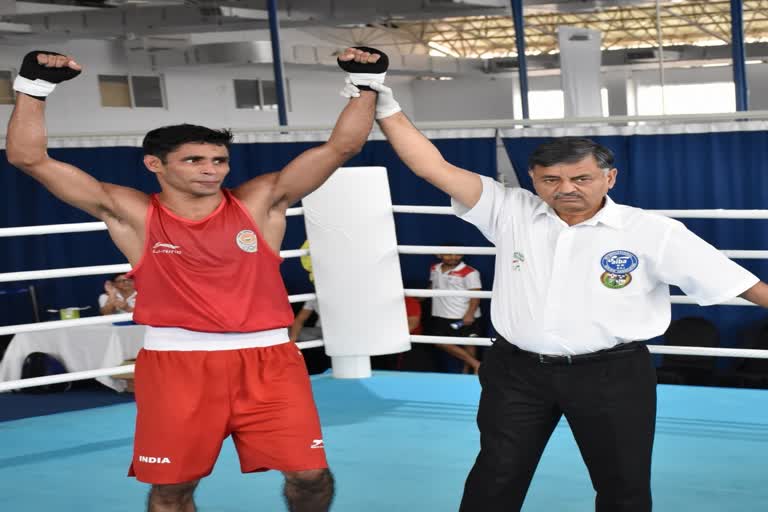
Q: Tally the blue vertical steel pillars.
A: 3